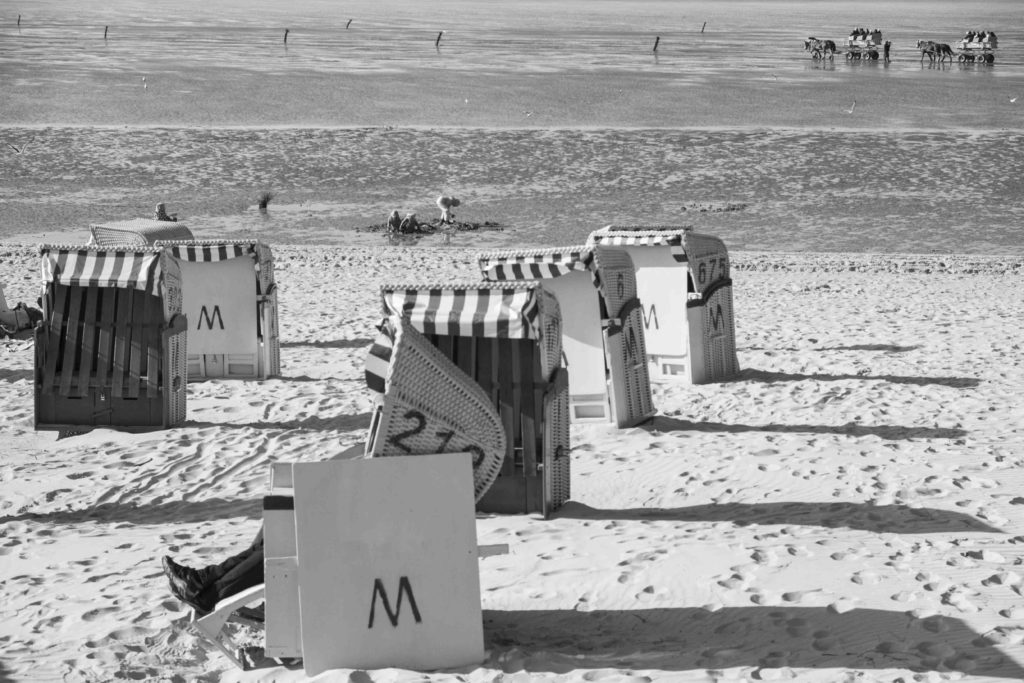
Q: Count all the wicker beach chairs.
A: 7